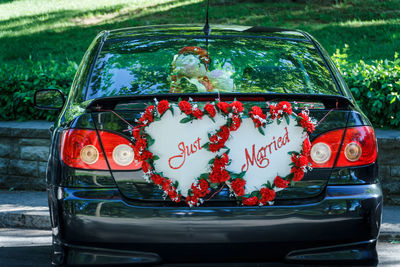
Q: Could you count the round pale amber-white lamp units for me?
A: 4